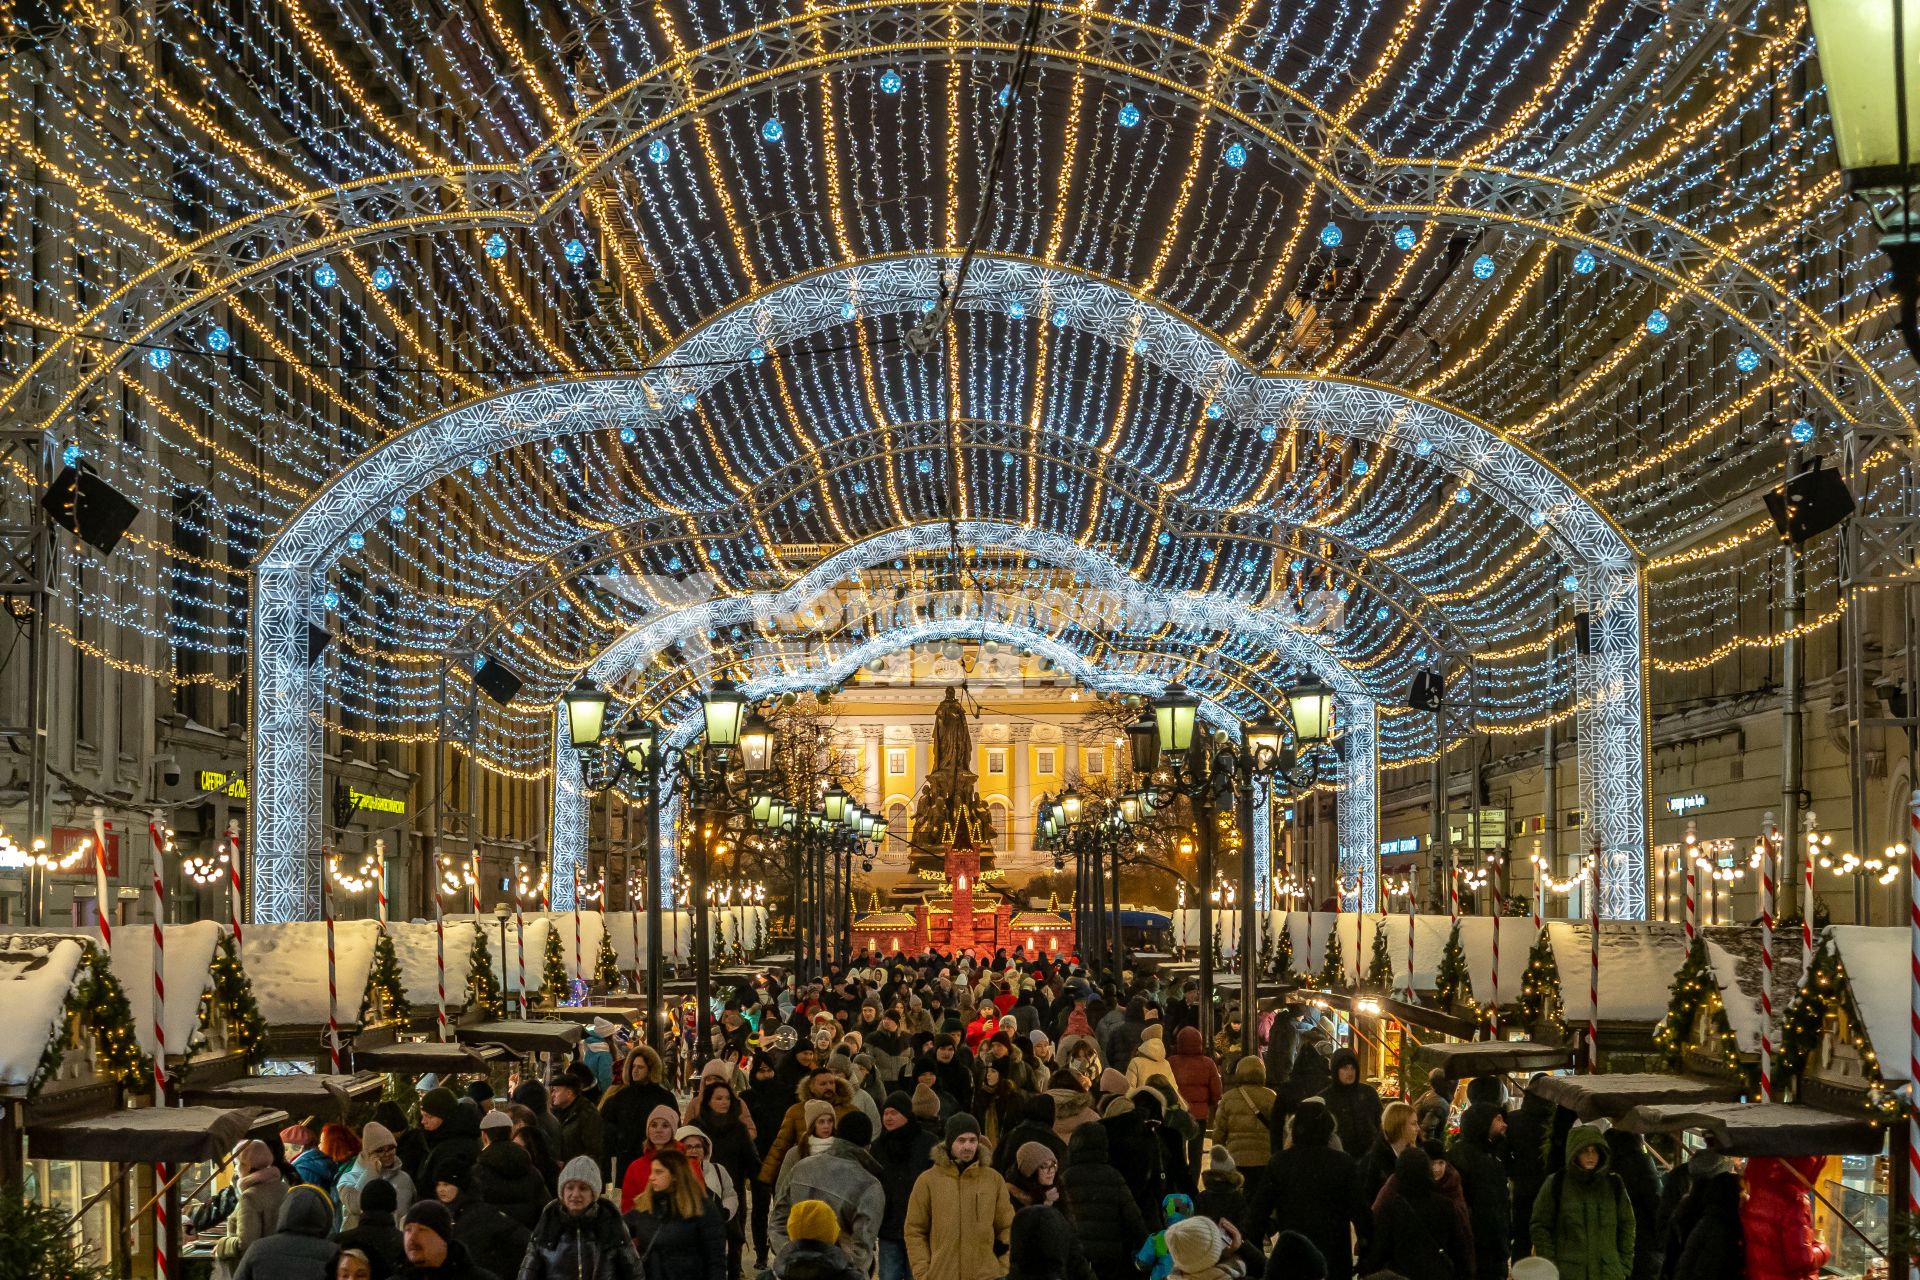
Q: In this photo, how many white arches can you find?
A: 3